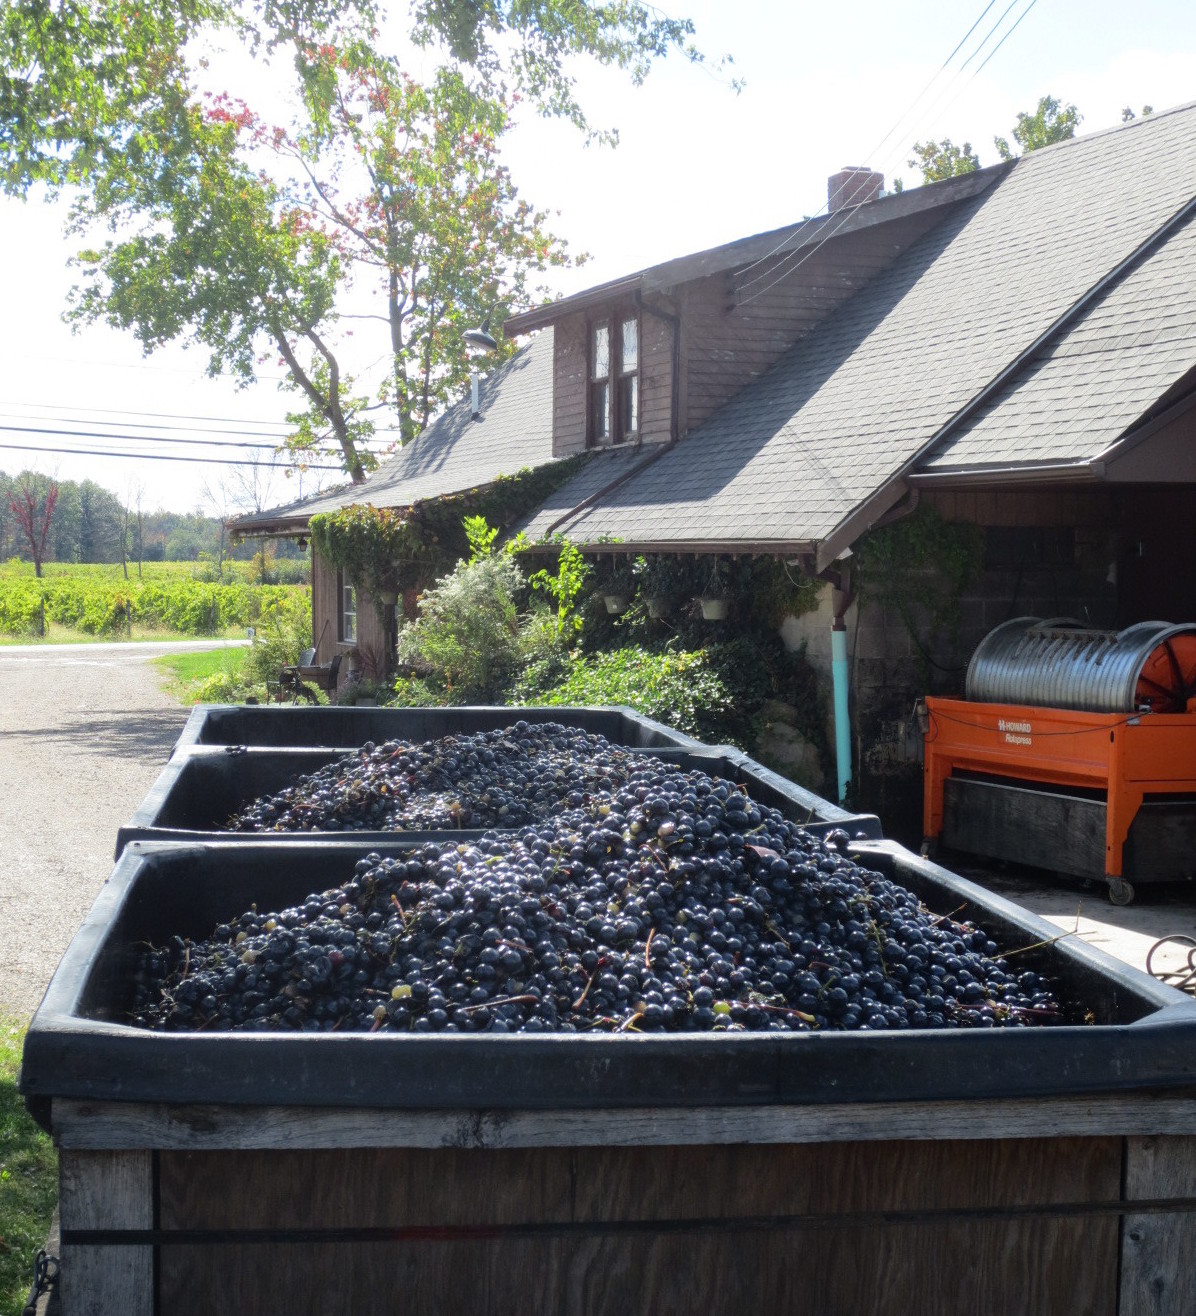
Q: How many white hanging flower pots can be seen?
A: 3